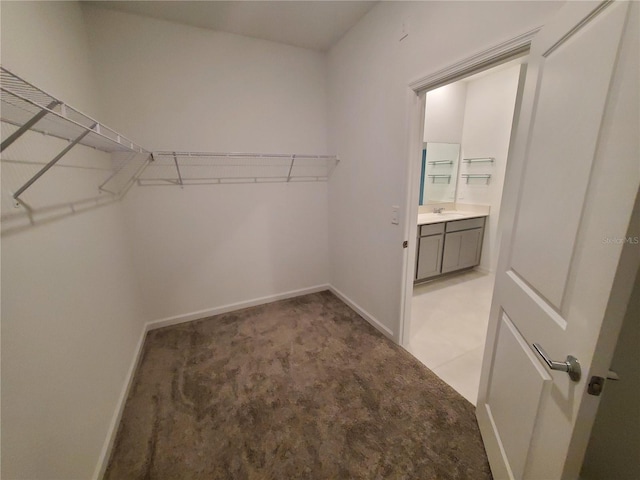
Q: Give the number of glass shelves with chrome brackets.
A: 2